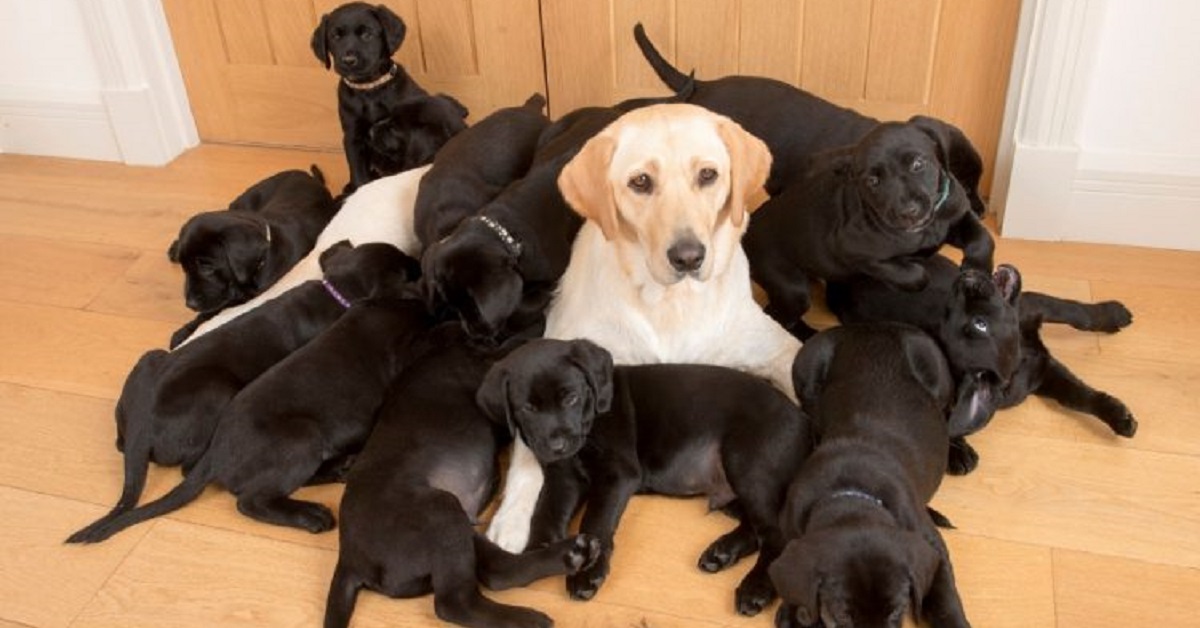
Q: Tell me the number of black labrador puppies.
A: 13